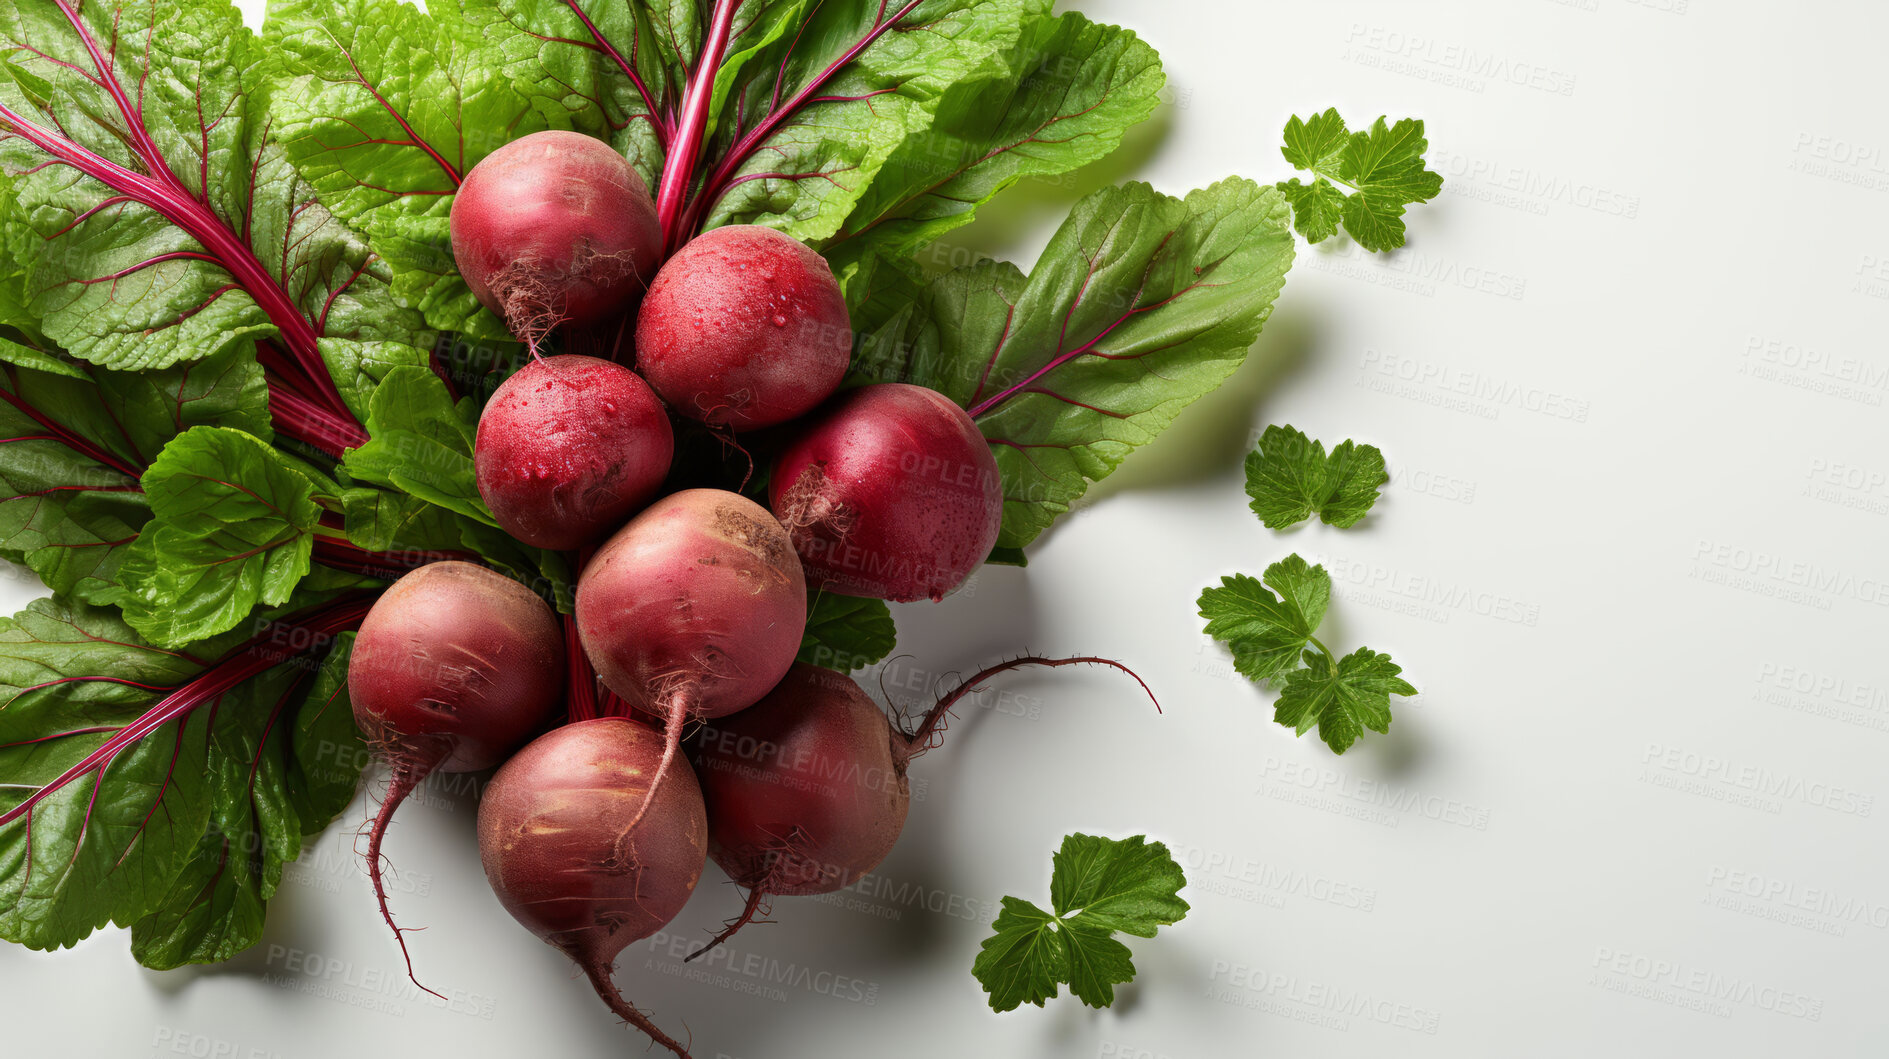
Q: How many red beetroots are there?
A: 8